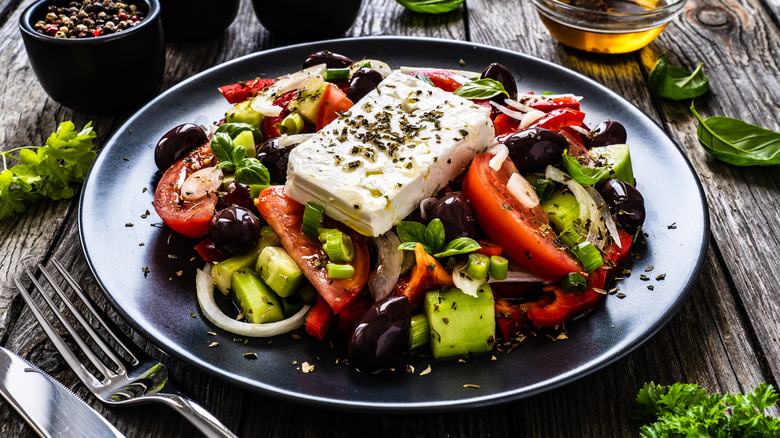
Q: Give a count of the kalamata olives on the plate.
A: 11